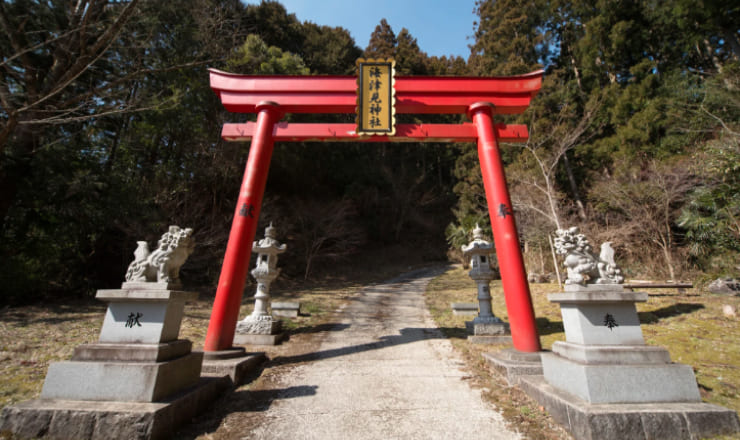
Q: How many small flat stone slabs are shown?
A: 2